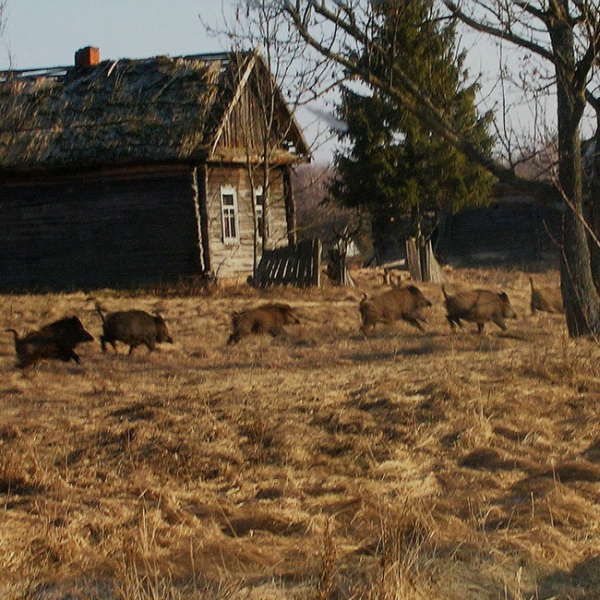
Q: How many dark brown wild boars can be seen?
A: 6